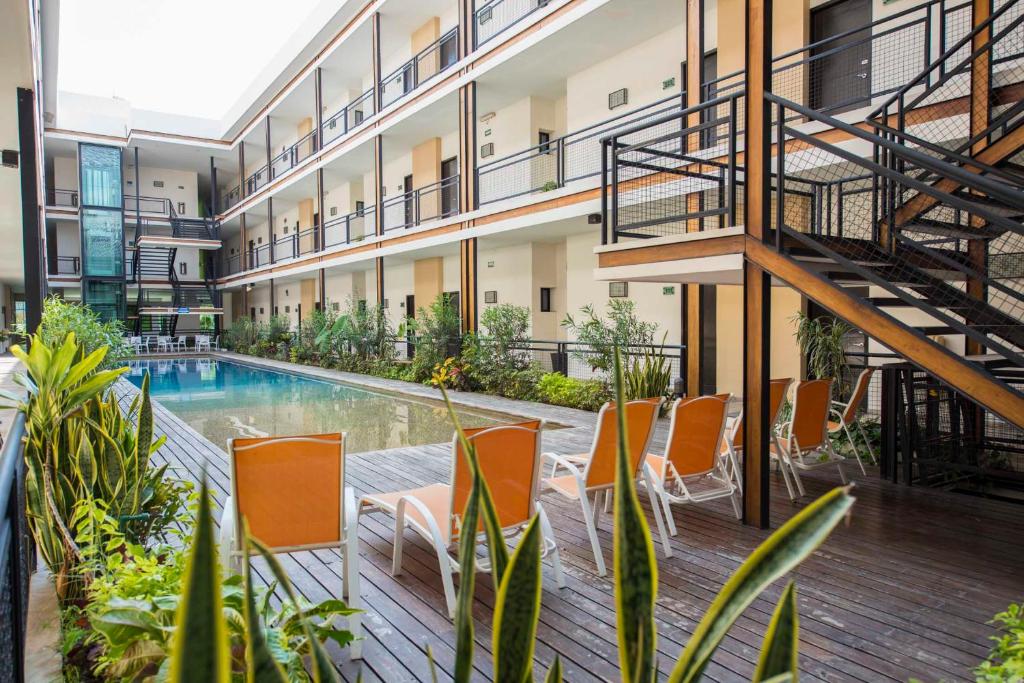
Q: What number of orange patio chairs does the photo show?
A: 7